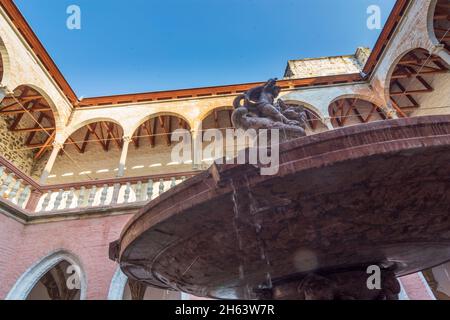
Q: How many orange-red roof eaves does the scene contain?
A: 3